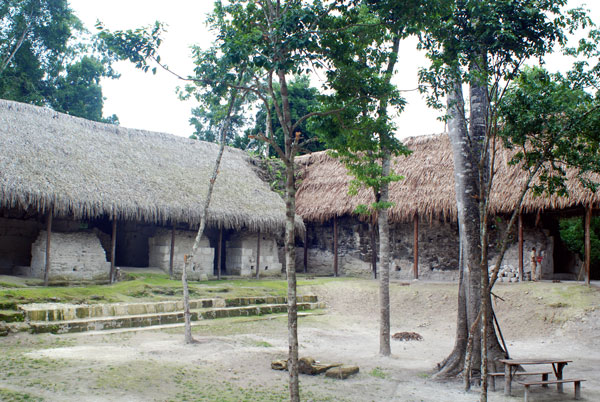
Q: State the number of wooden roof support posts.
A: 11